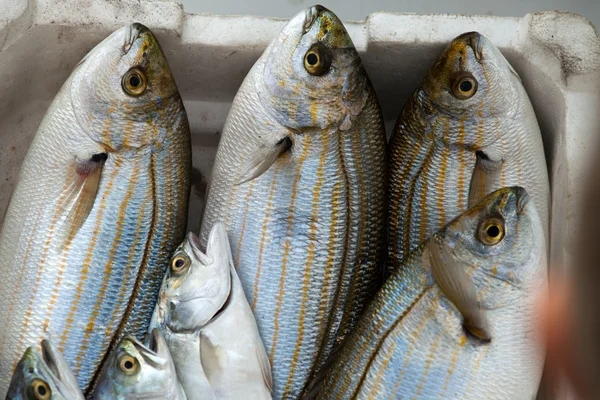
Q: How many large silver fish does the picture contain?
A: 4